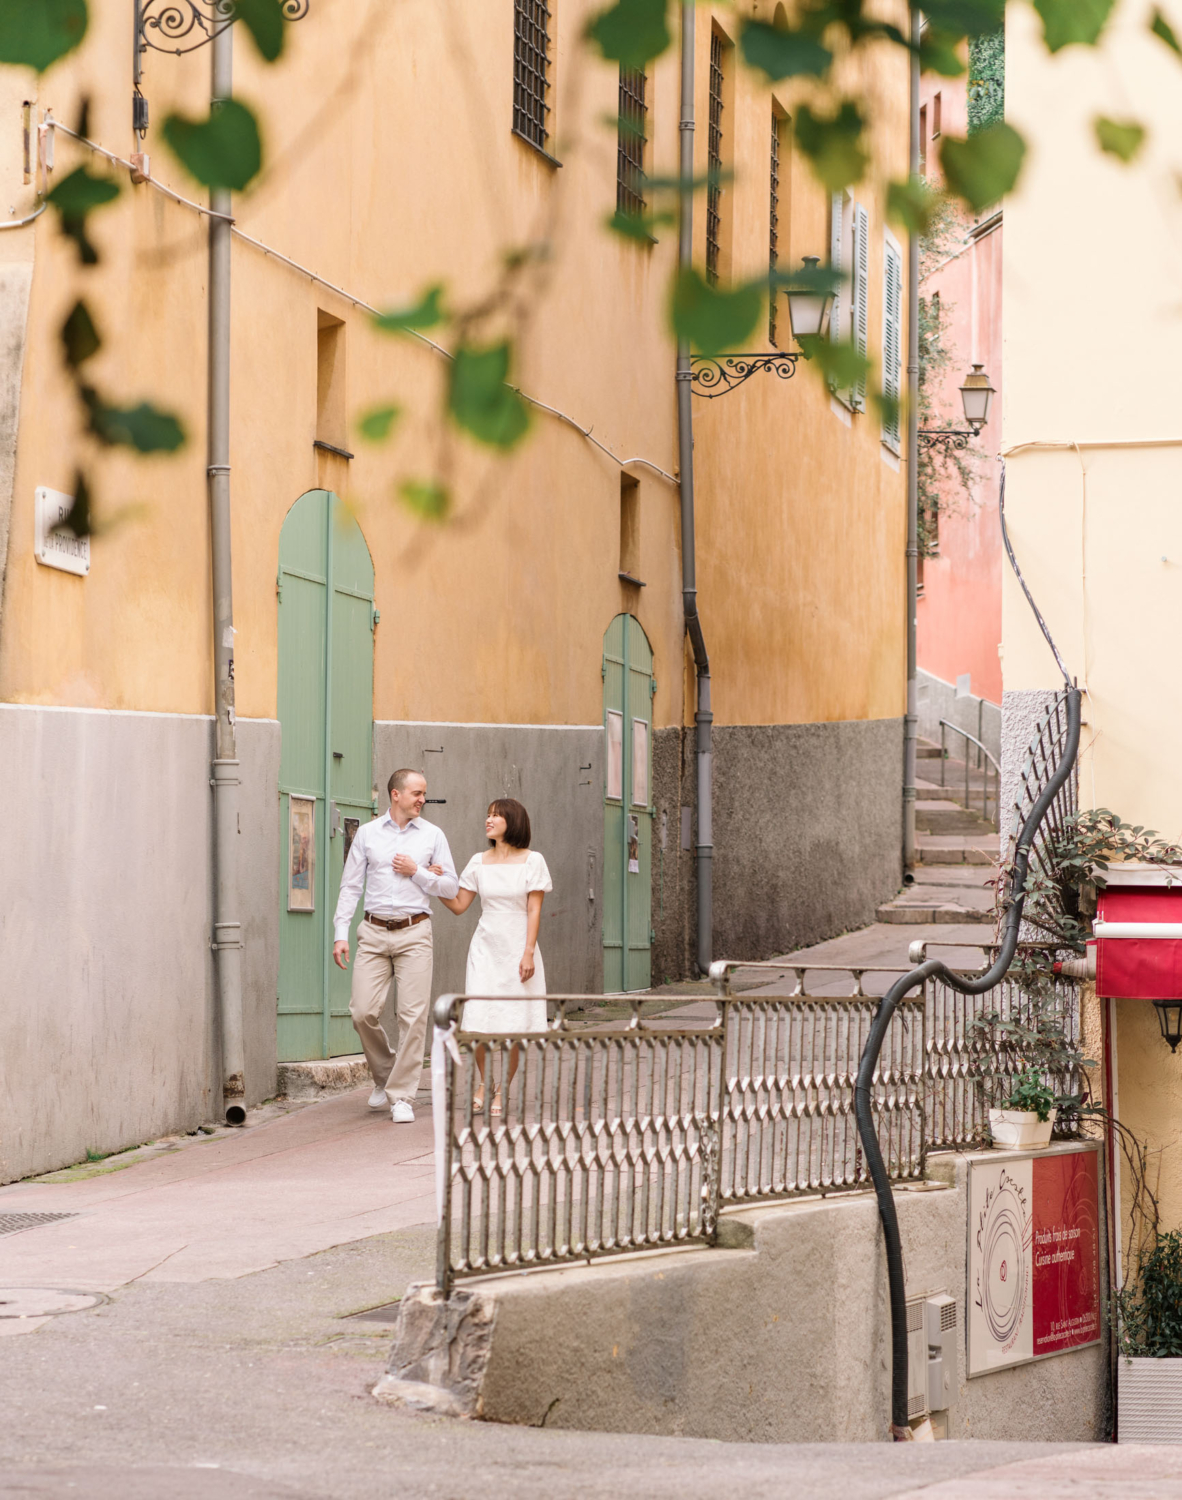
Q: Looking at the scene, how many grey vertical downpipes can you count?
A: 3